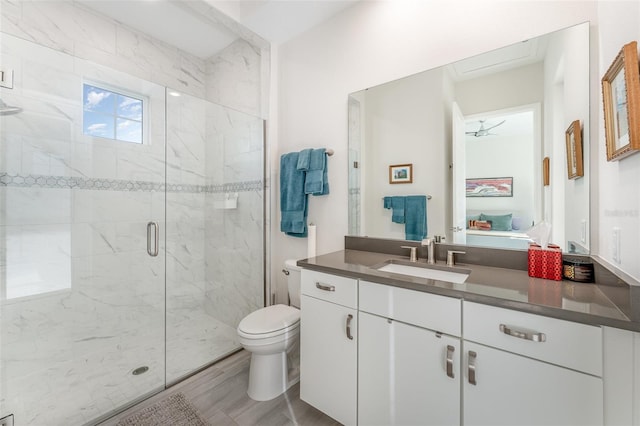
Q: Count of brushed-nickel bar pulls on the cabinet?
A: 5